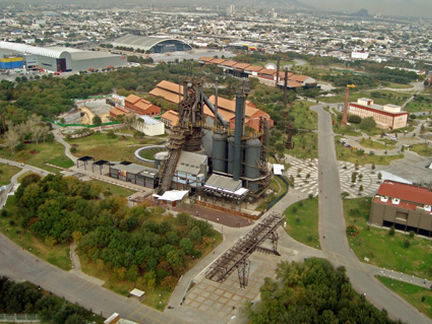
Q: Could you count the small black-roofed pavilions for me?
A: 3